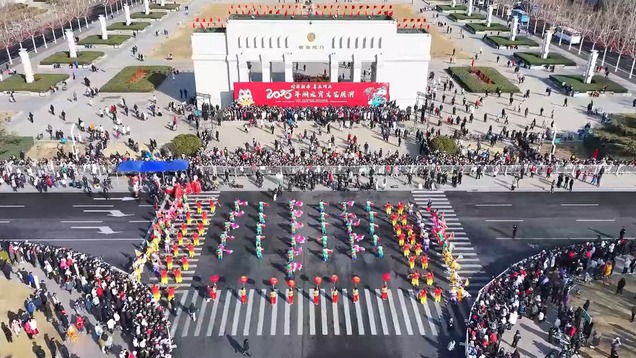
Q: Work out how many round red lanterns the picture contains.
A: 8